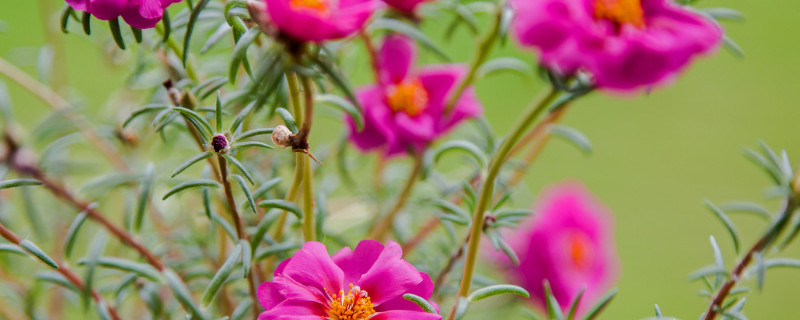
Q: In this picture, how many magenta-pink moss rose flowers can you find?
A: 7